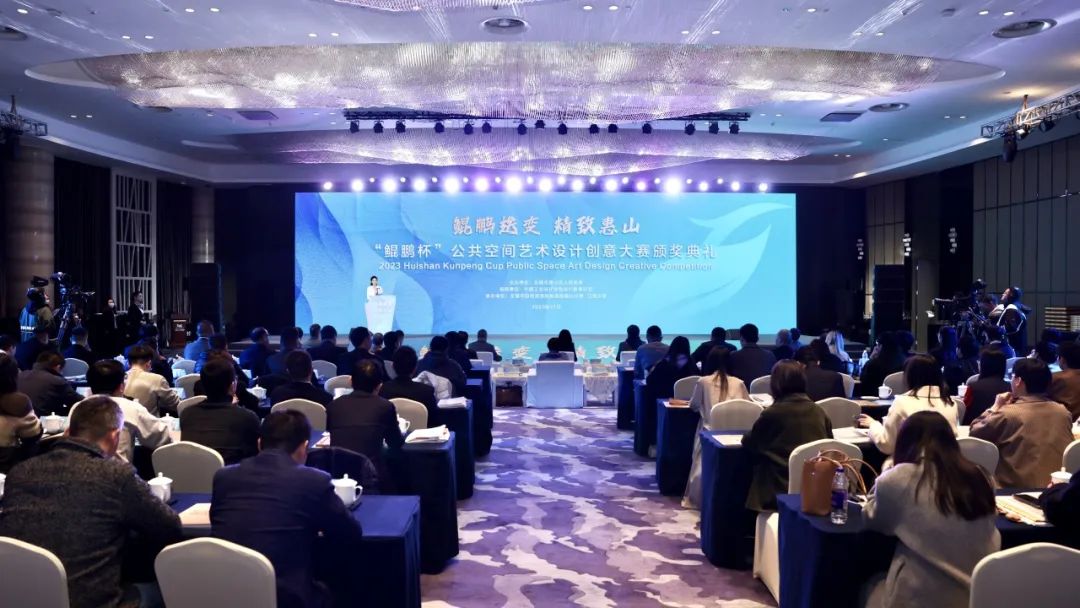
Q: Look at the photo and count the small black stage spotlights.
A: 15